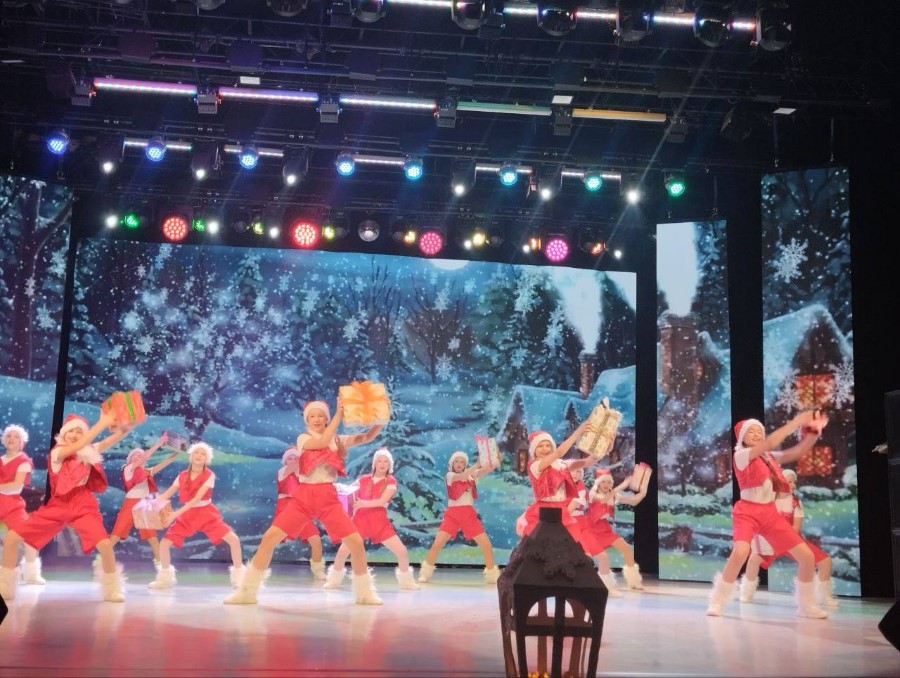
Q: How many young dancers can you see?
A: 13